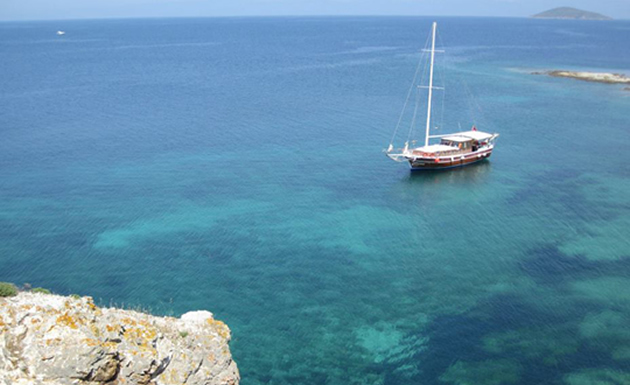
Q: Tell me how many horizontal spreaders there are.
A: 2